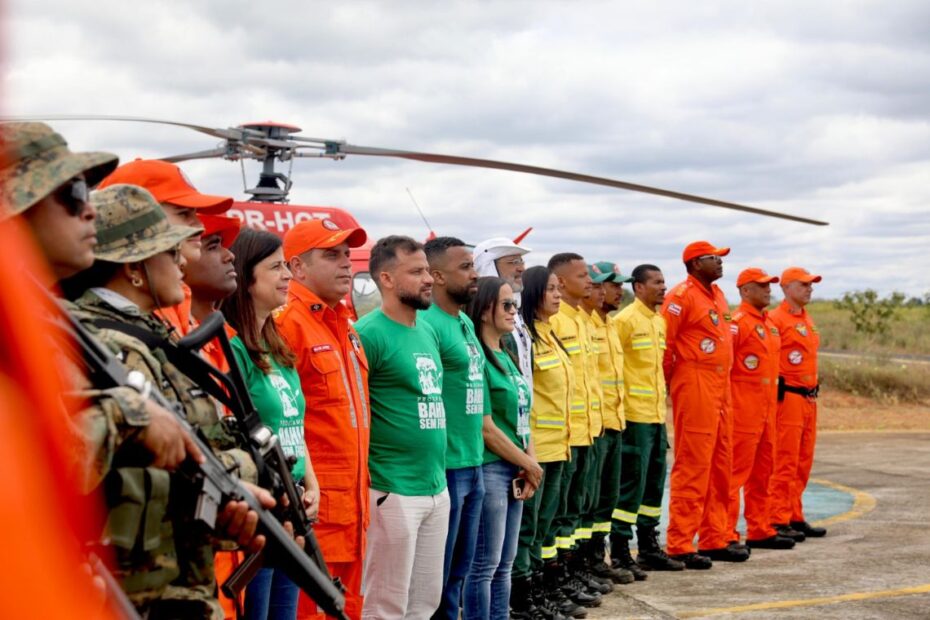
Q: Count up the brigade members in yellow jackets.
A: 5